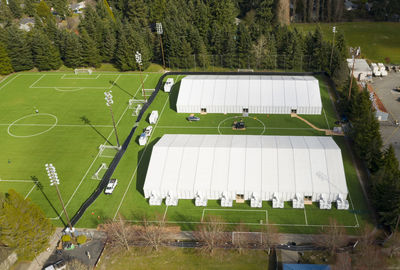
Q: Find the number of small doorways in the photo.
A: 5